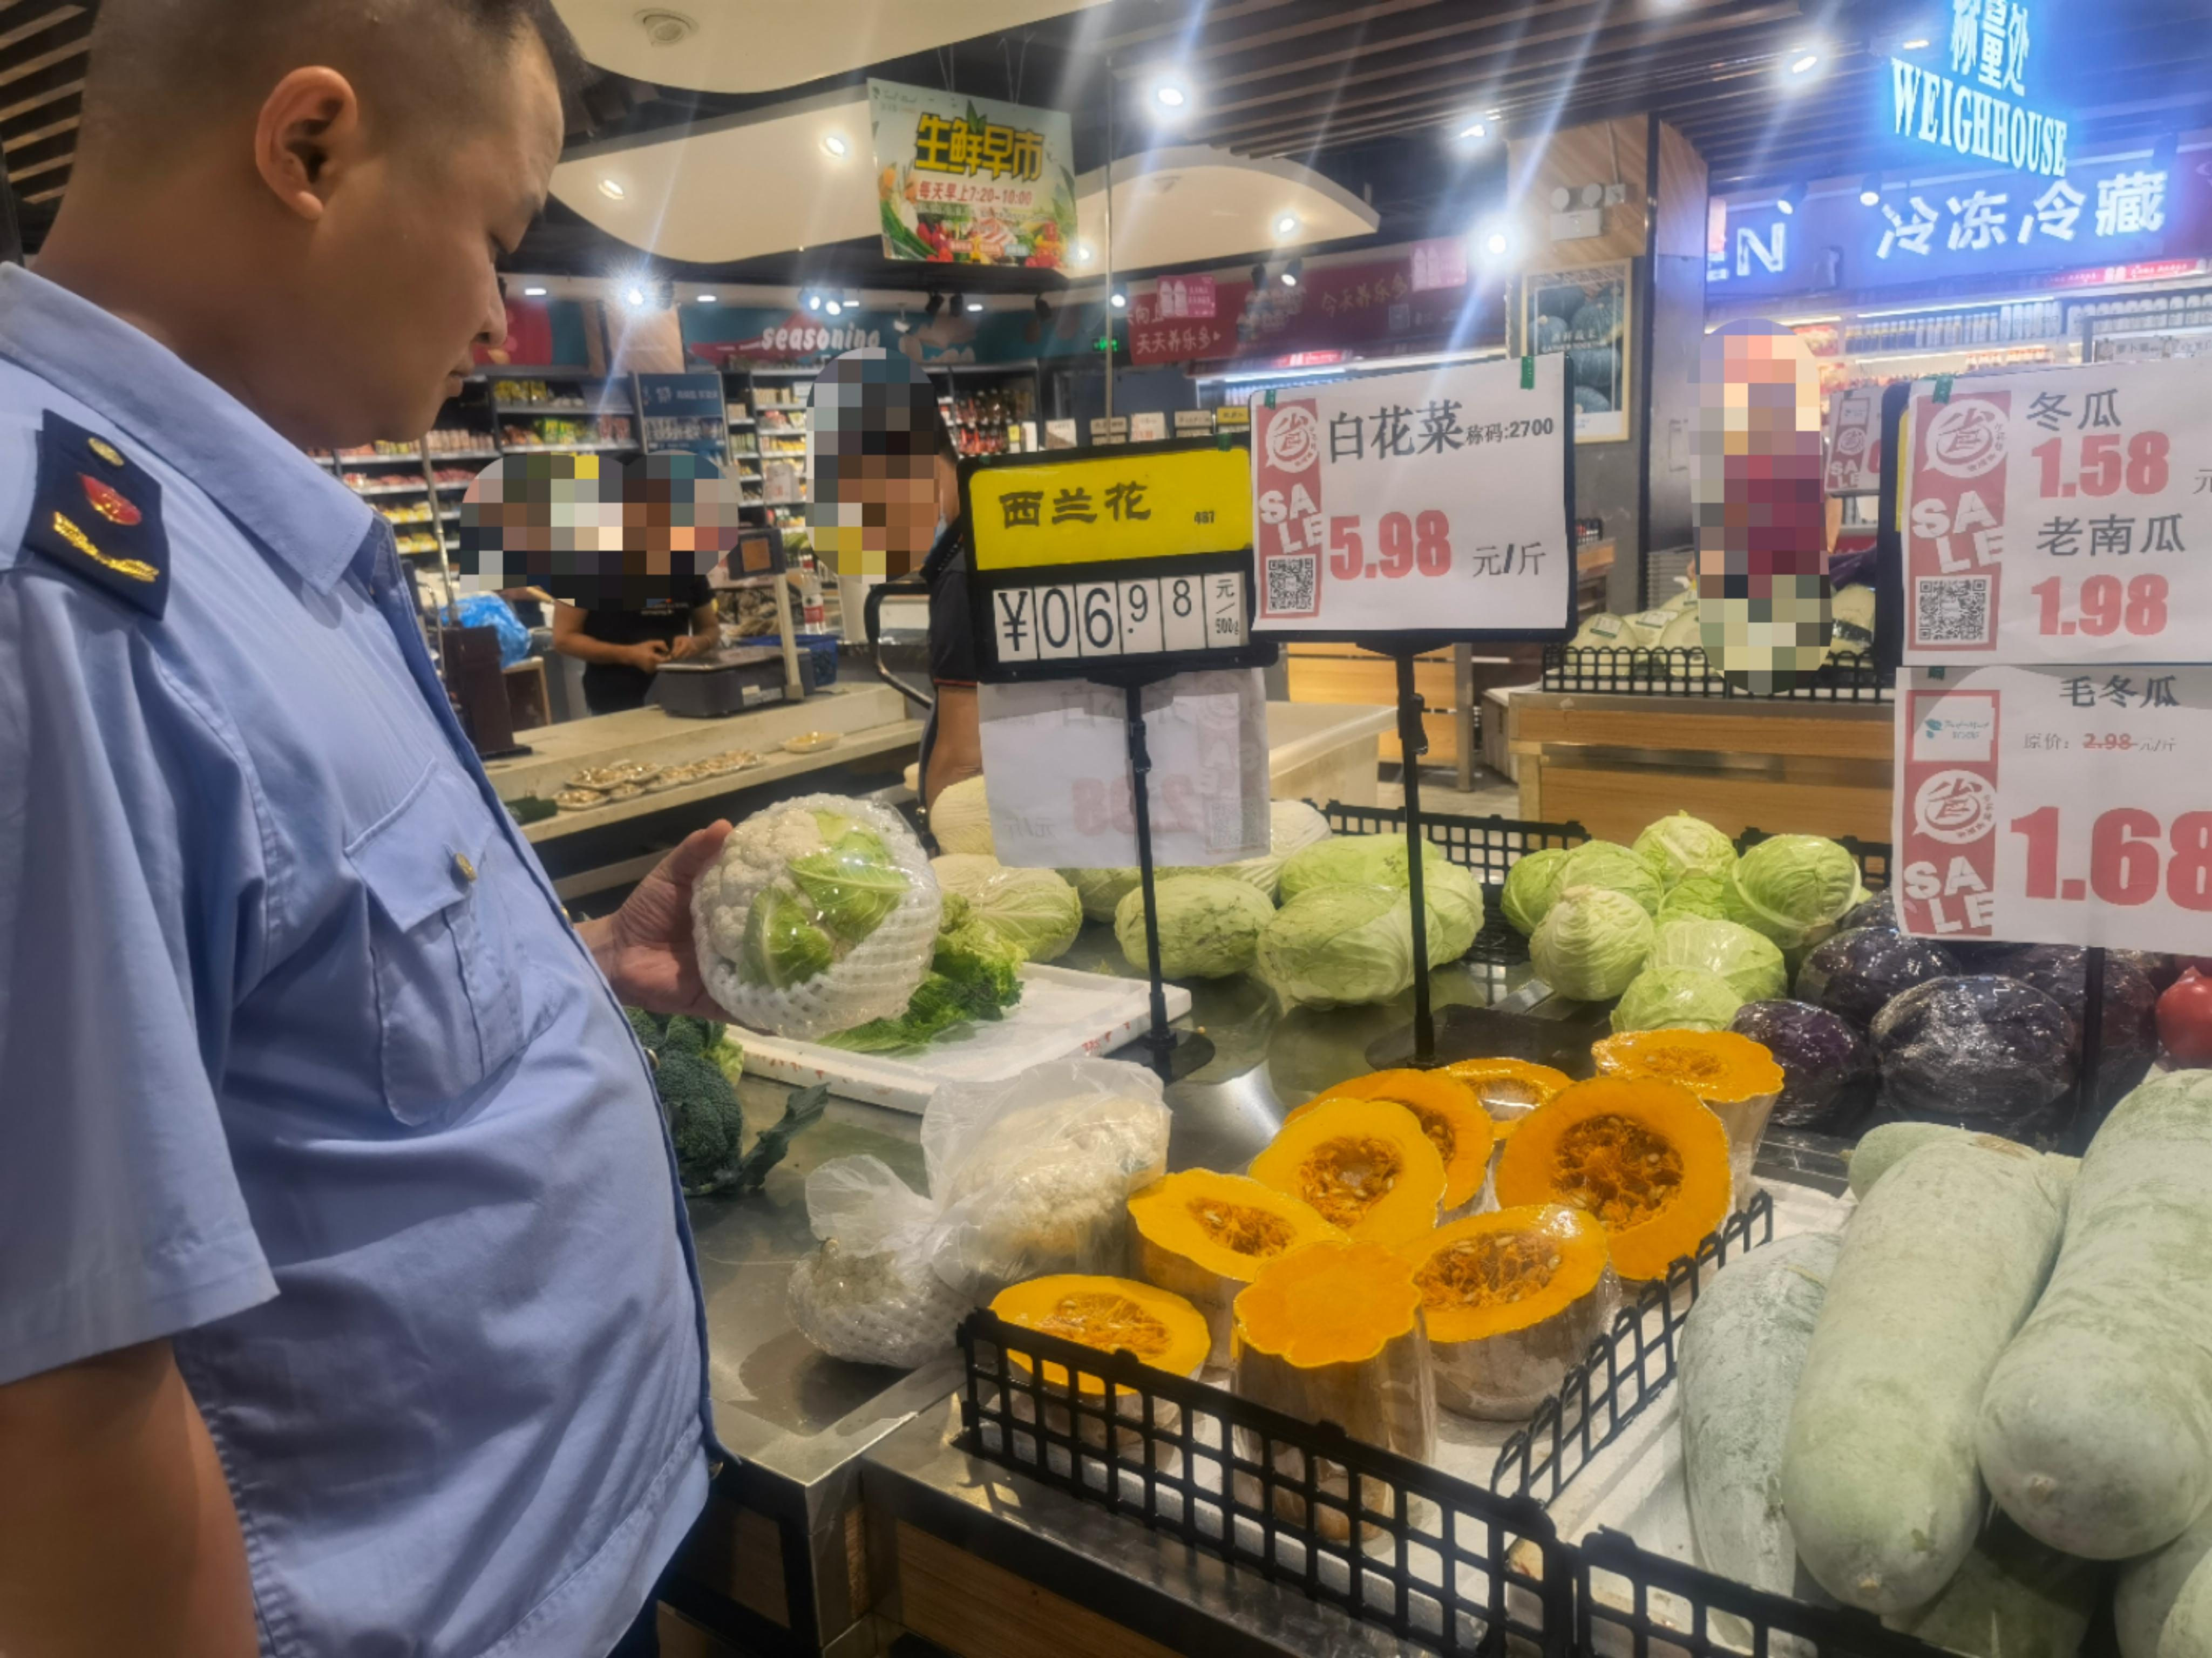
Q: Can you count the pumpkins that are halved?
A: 9